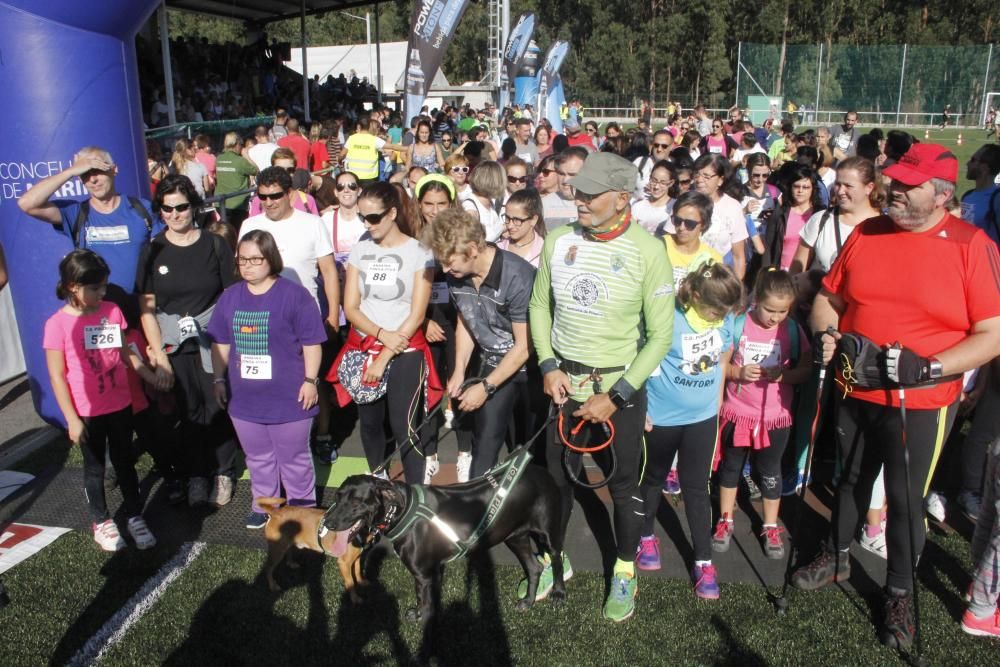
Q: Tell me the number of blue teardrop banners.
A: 3